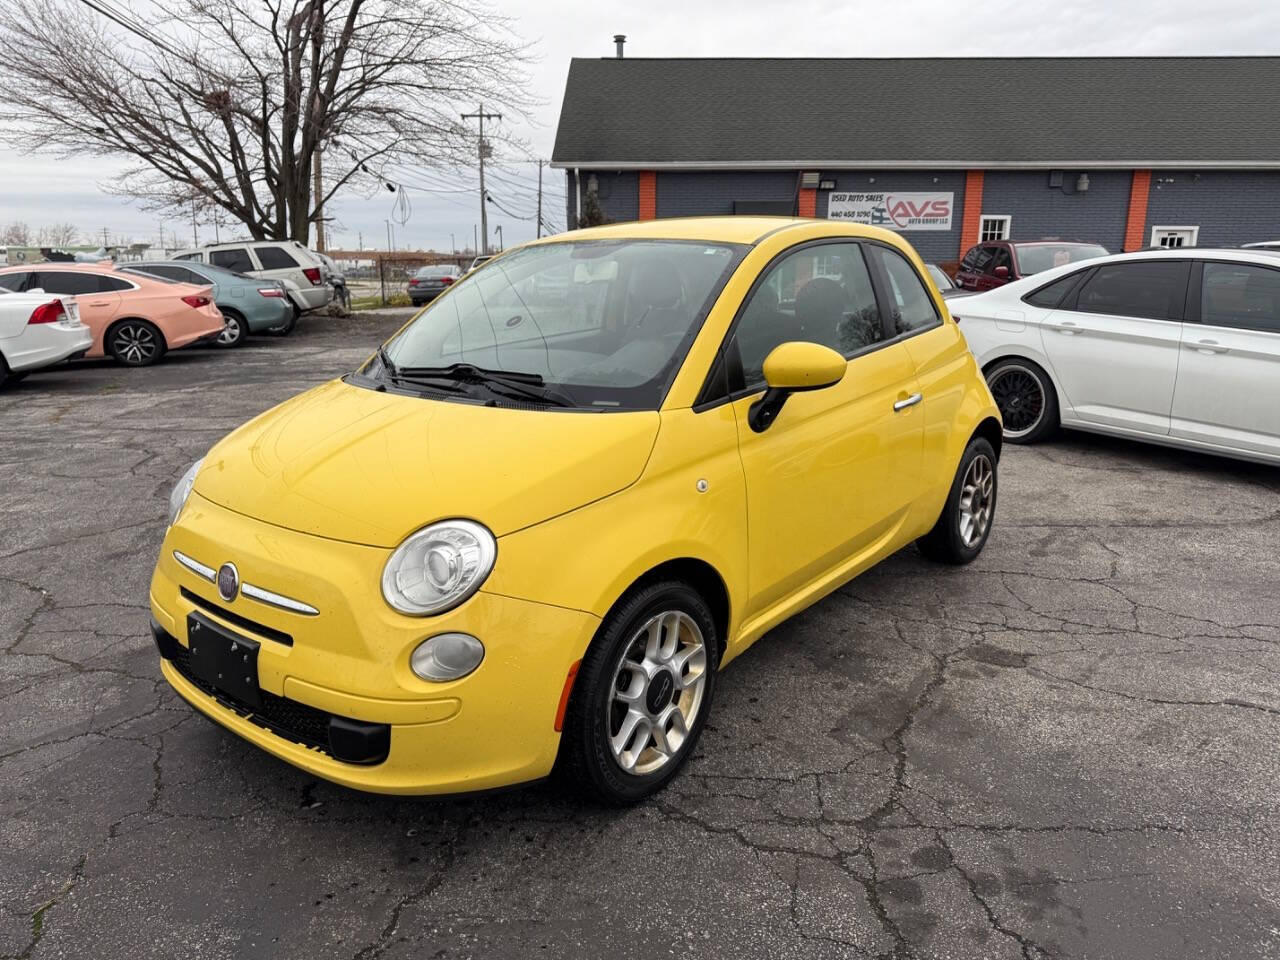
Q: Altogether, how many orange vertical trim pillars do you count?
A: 4